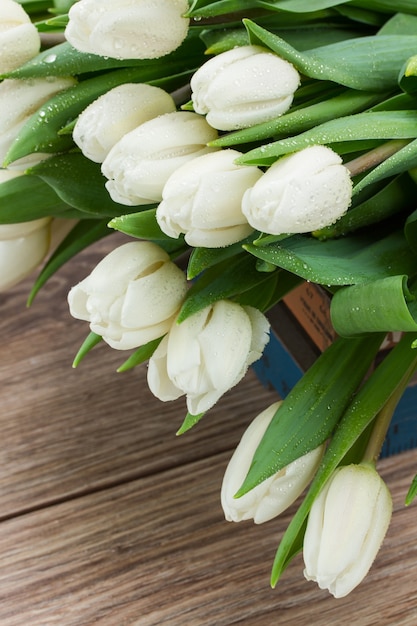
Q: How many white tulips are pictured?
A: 13